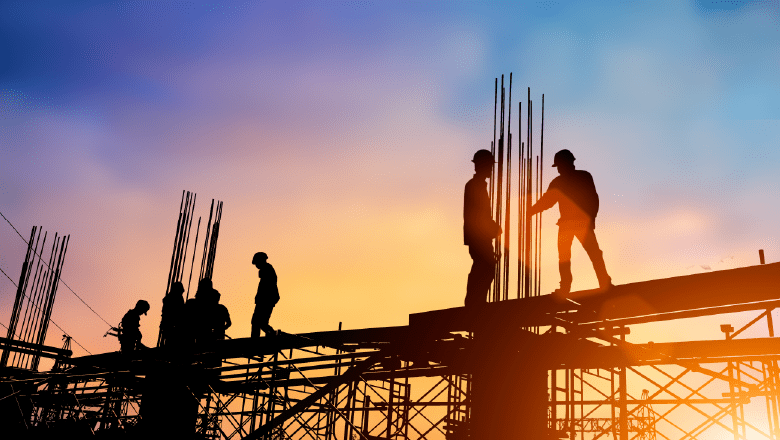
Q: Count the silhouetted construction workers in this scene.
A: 7